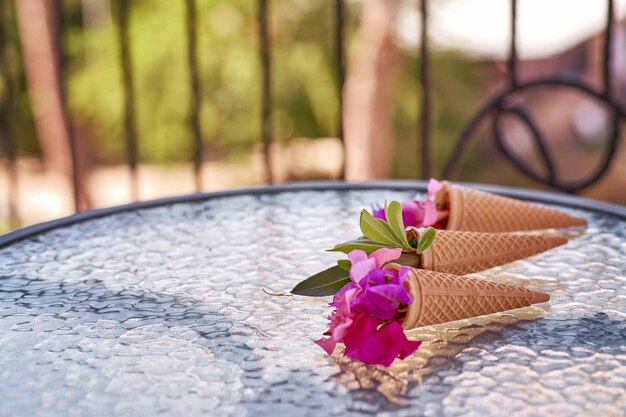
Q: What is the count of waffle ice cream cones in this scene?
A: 3